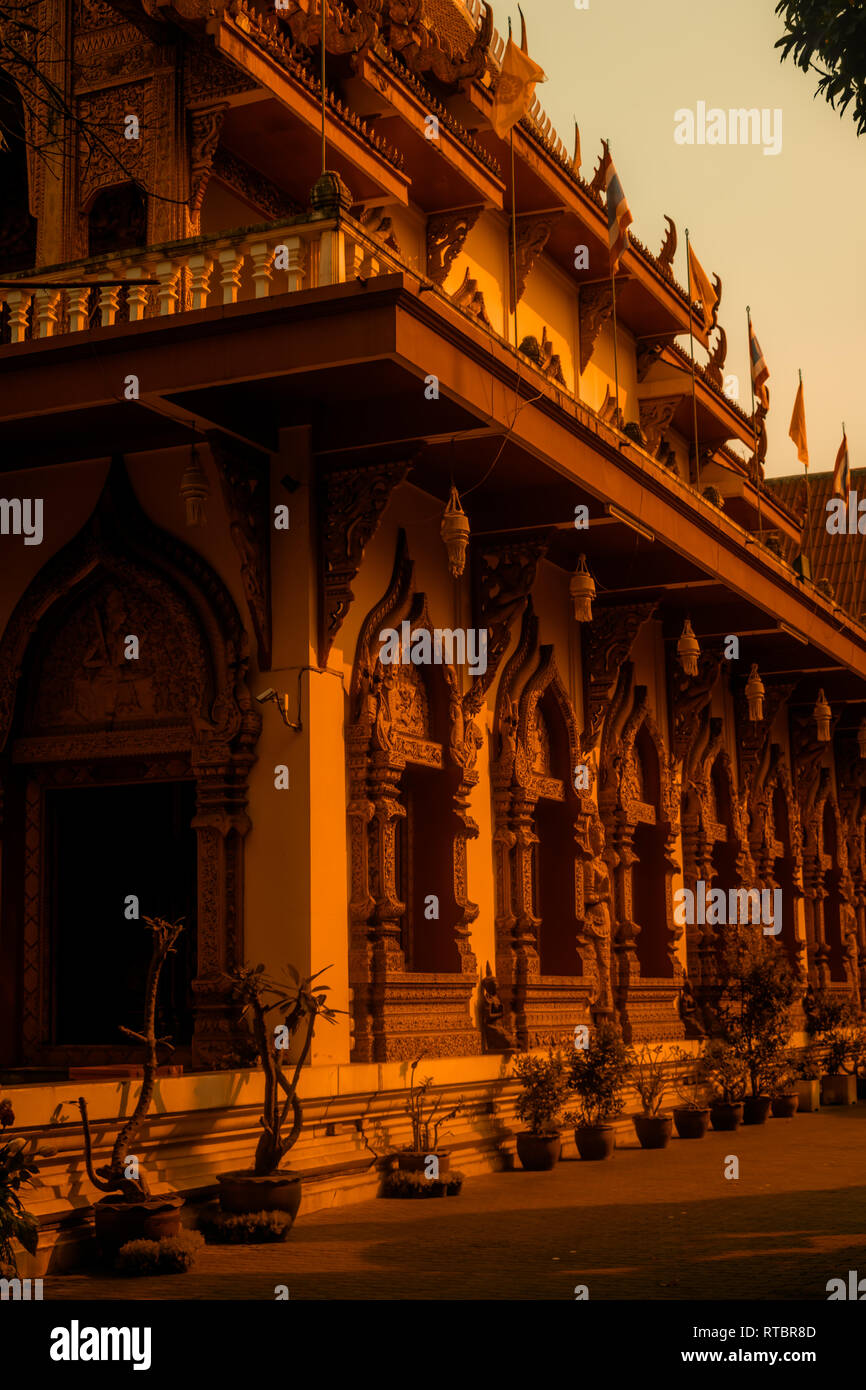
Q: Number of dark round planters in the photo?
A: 10